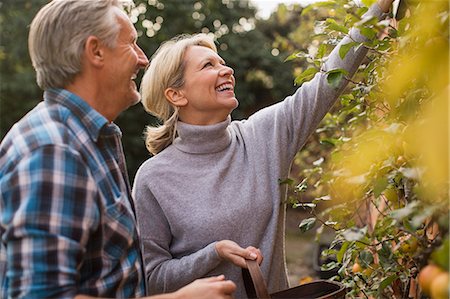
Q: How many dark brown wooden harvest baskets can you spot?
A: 1